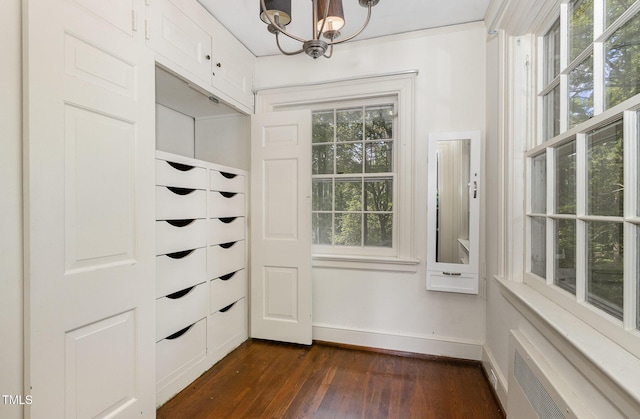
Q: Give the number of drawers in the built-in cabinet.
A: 12